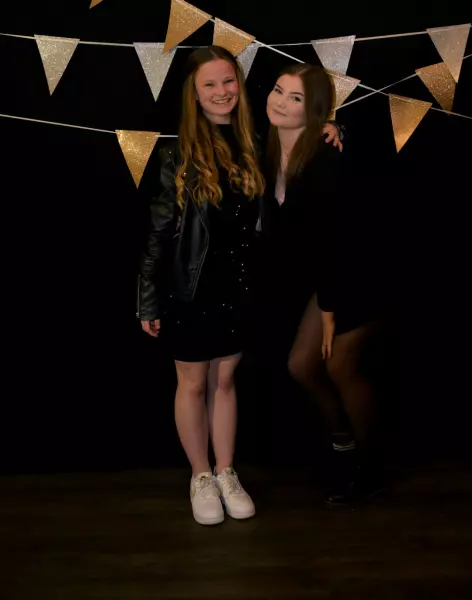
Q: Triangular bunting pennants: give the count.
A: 12